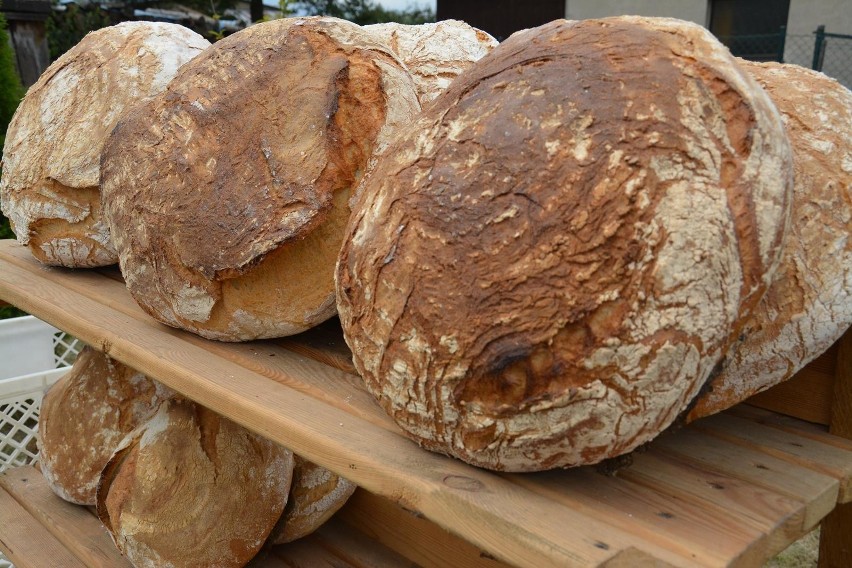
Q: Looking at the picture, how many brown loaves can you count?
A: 8